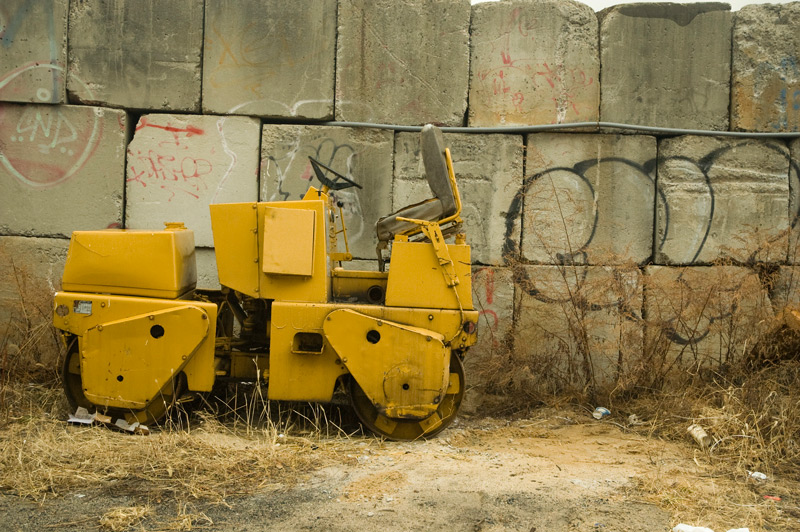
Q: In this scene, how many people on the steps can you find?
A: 0